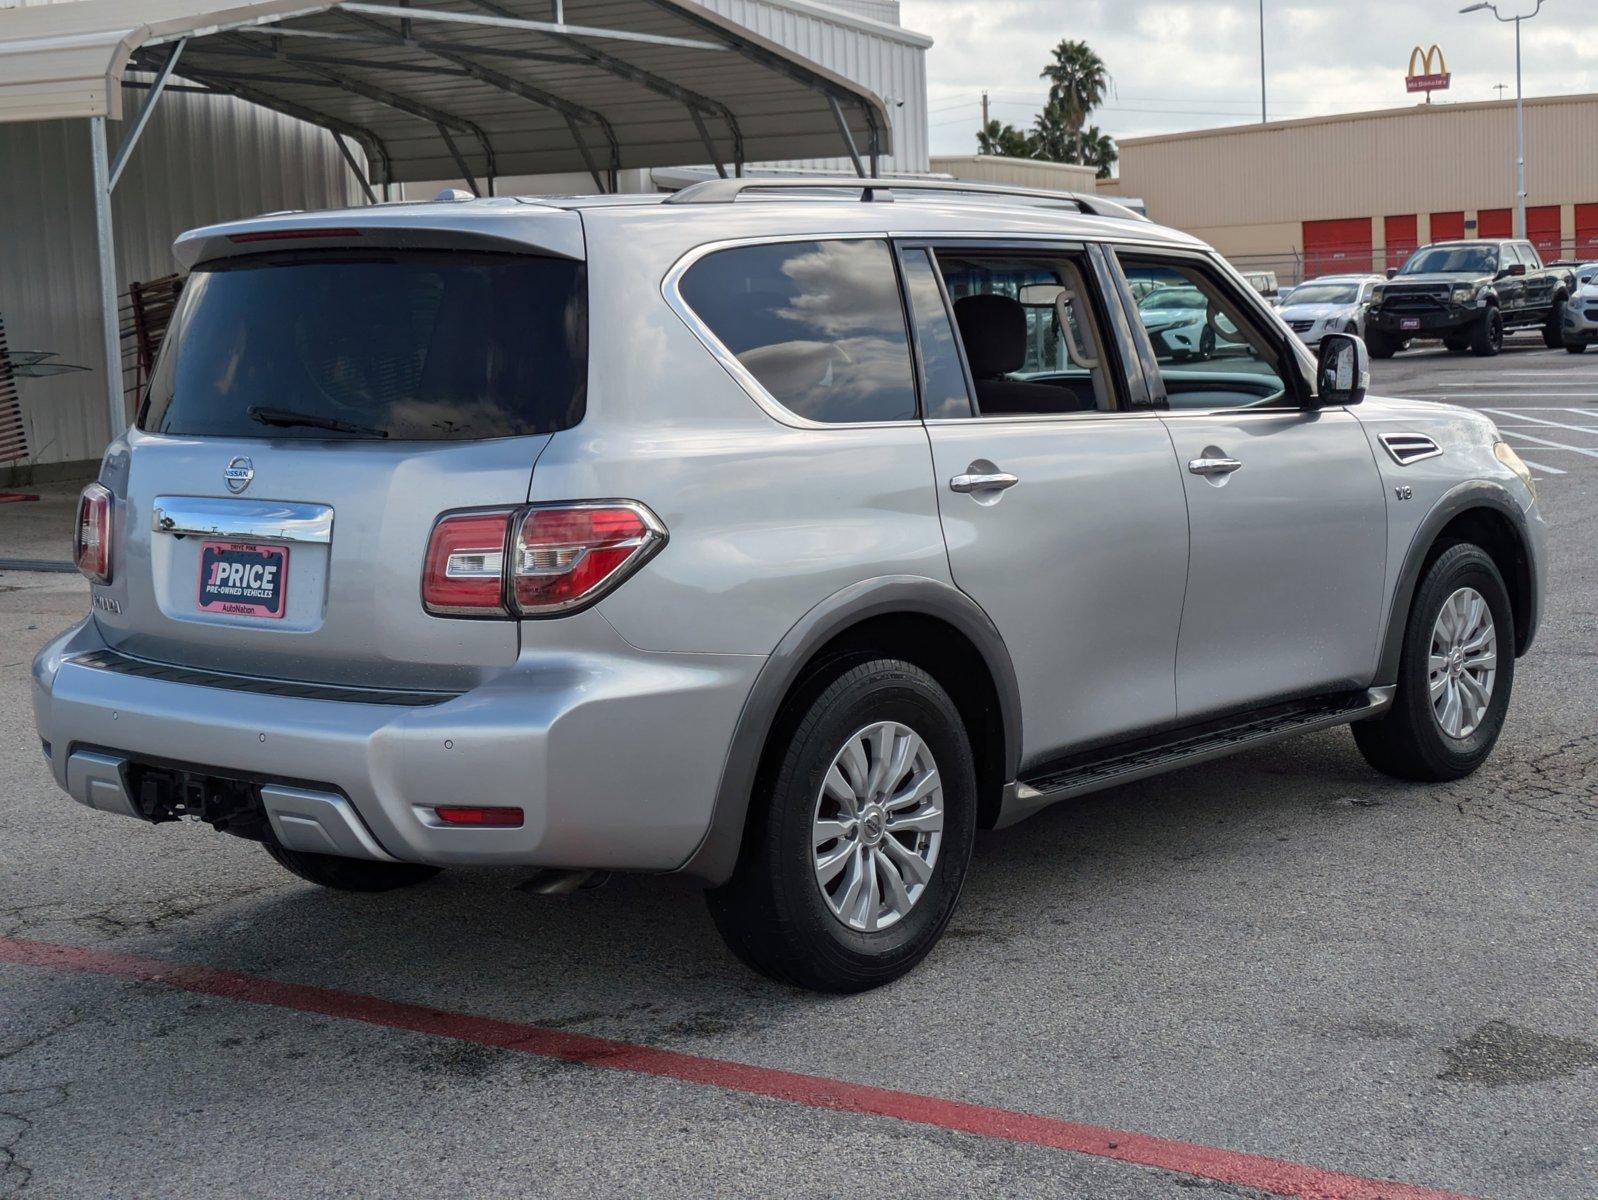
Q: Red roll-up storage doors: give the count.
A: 6